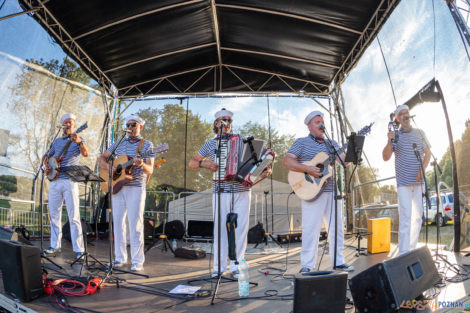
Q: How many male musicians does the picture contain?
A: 5